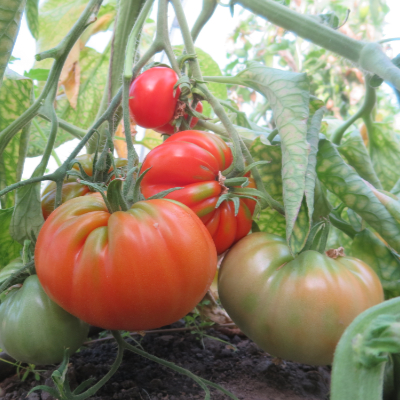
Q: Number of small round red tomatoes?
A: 2